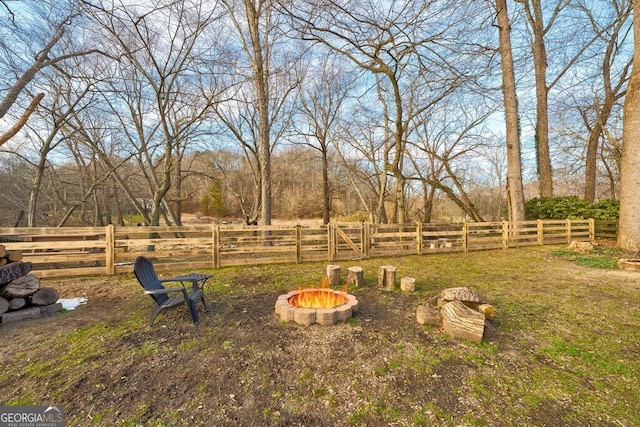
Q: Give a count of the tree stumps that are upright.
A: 4